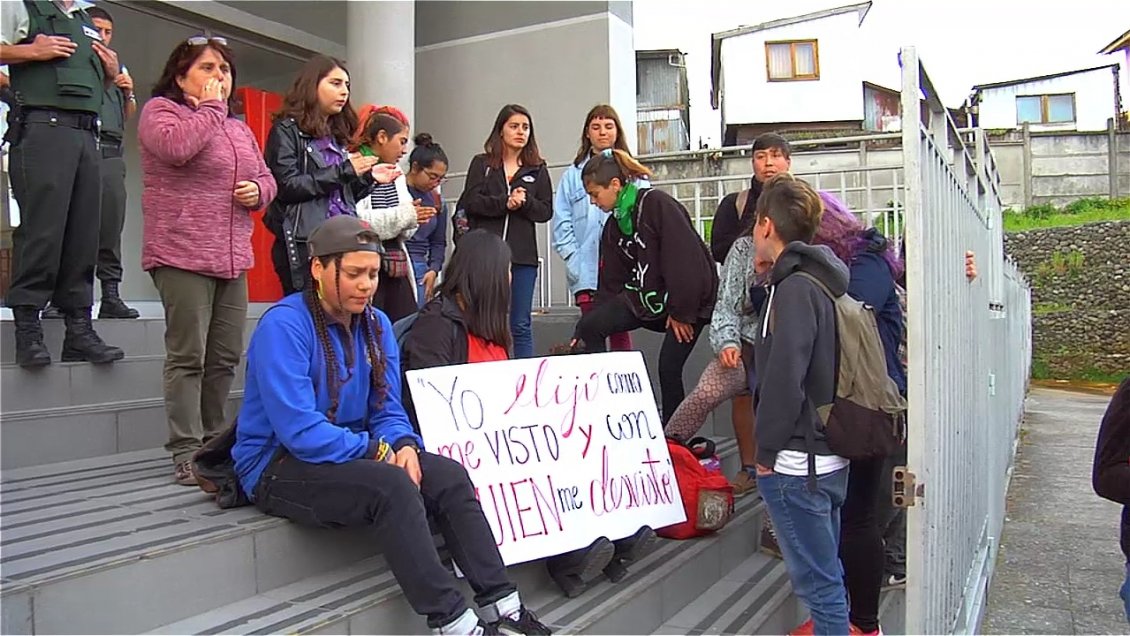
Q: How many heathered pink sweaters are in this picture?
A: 1